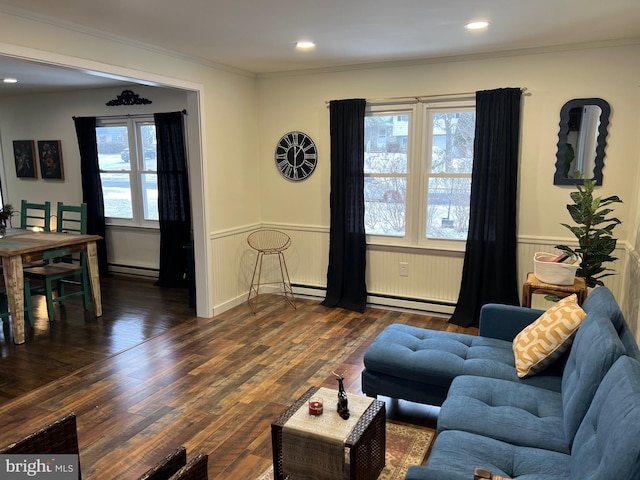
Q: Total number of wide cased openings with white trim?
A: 1